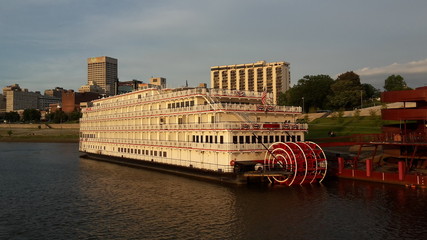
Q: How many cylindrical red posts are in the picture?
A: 3